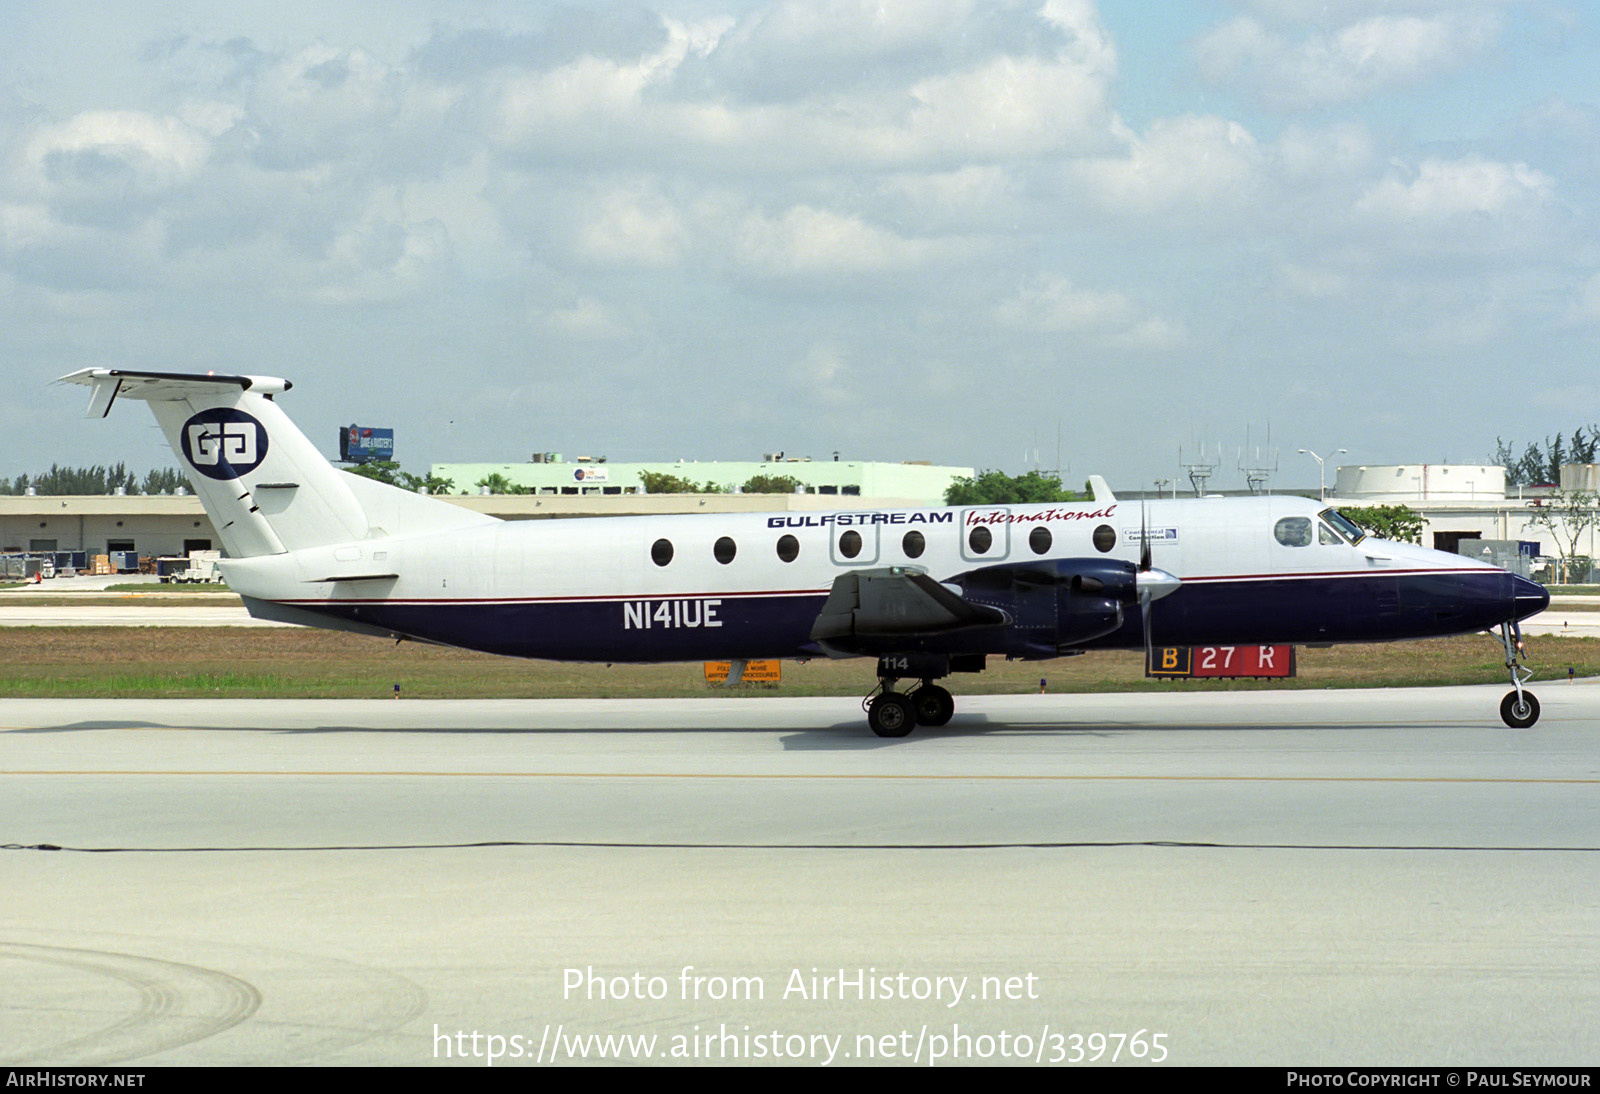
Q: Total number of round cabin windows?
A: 8